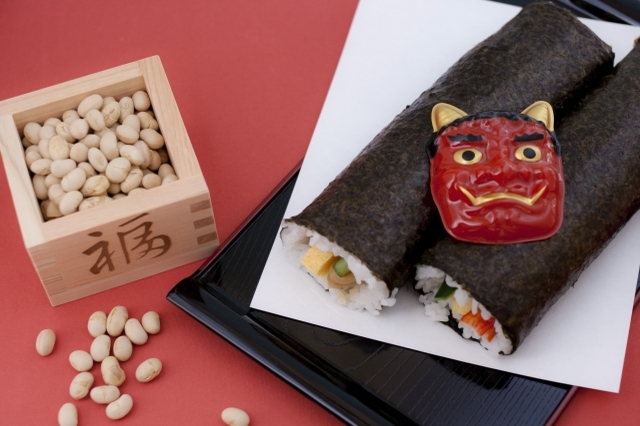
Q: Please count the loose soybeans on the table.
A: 15